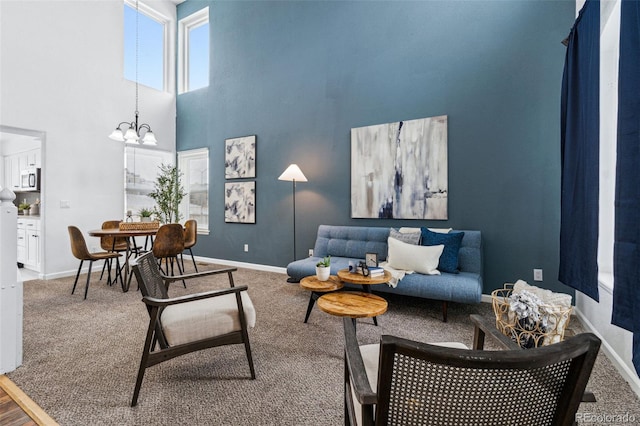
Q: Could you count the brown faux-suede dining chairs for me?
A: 4